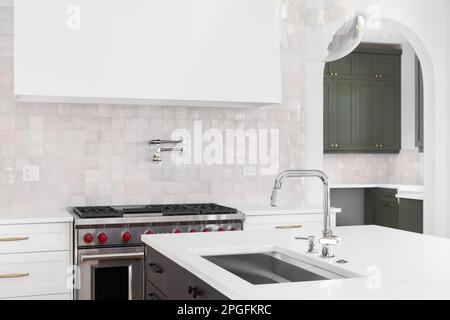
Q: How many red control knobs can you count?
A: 9